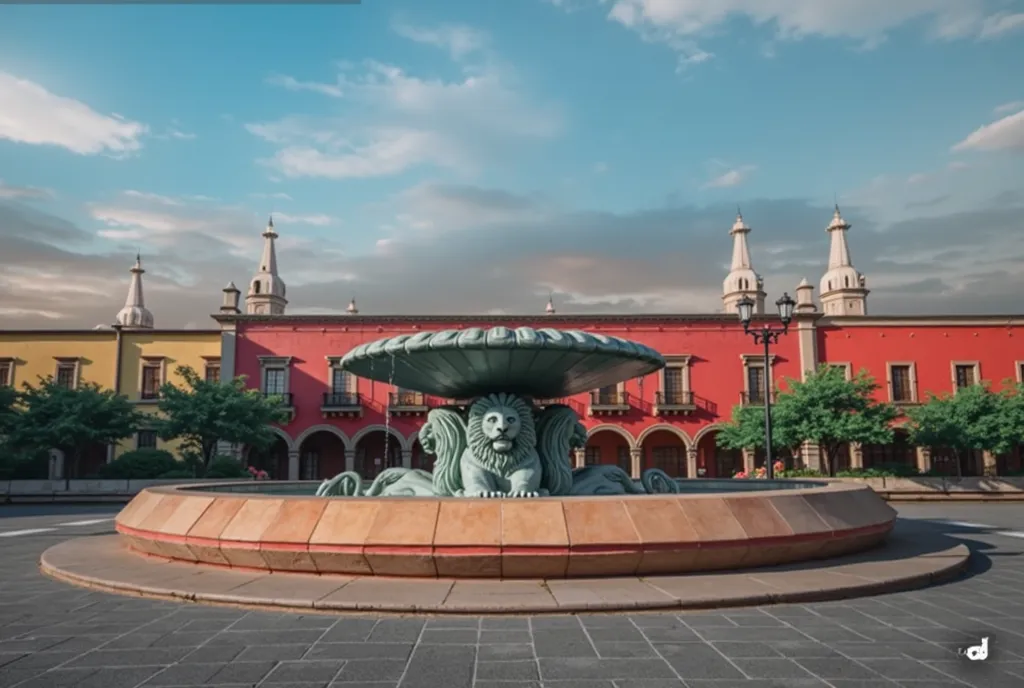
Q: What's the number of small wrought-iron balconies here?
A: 6